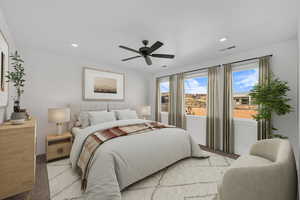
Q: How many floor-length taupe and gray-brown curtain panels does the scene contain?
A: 6